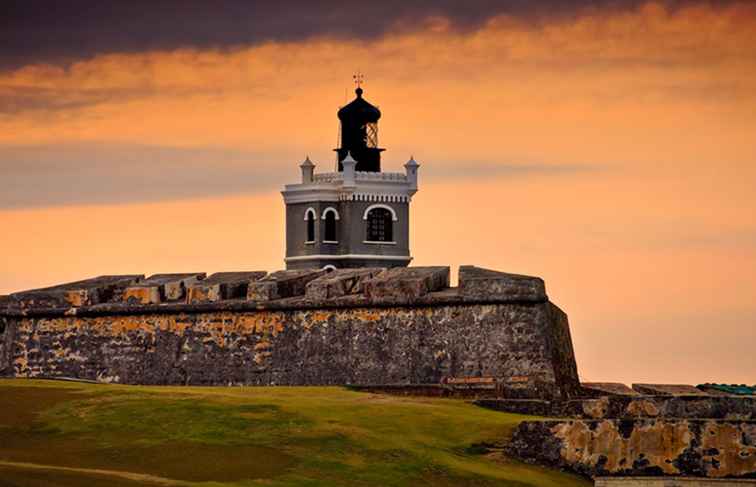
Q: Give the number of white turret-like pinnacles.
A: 3